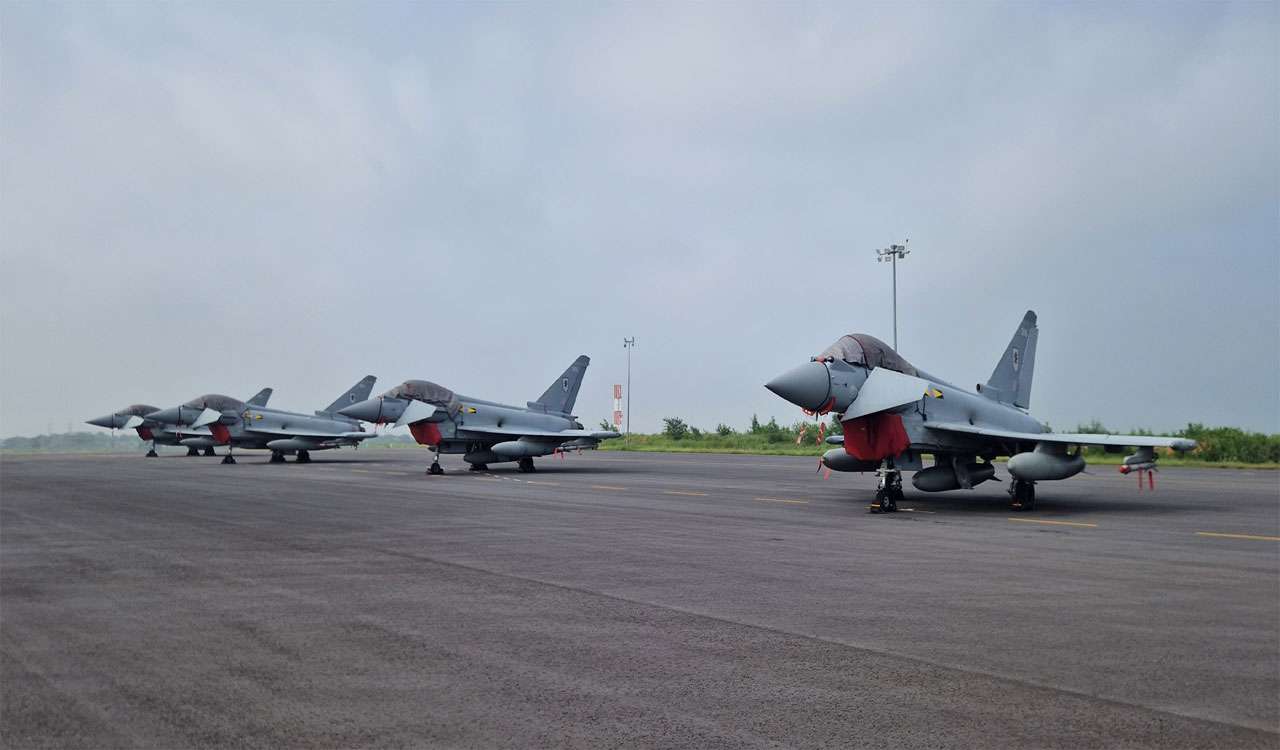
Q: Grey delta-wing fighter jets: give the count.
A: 4